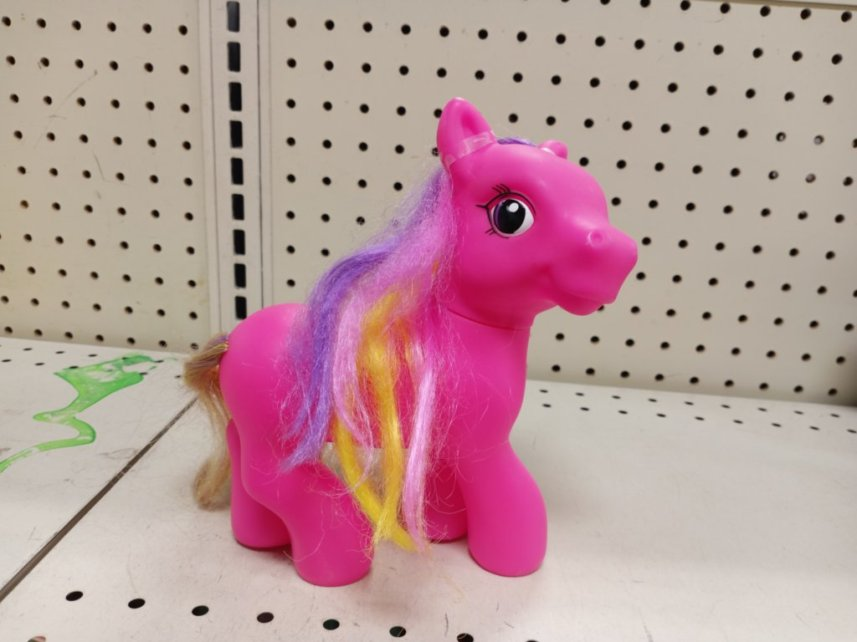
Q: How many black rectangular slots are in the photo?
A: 9